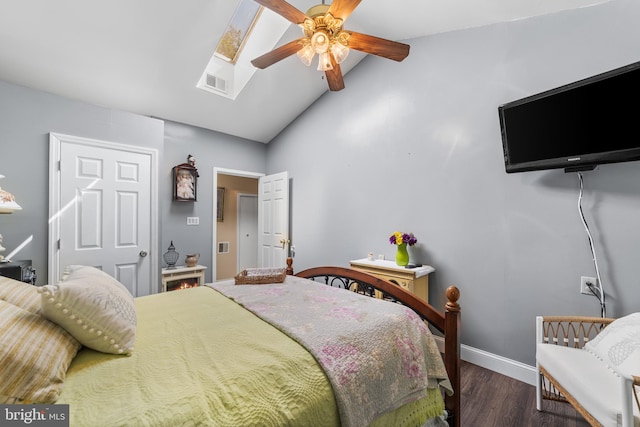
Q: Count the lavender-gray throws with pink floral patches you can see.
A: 1